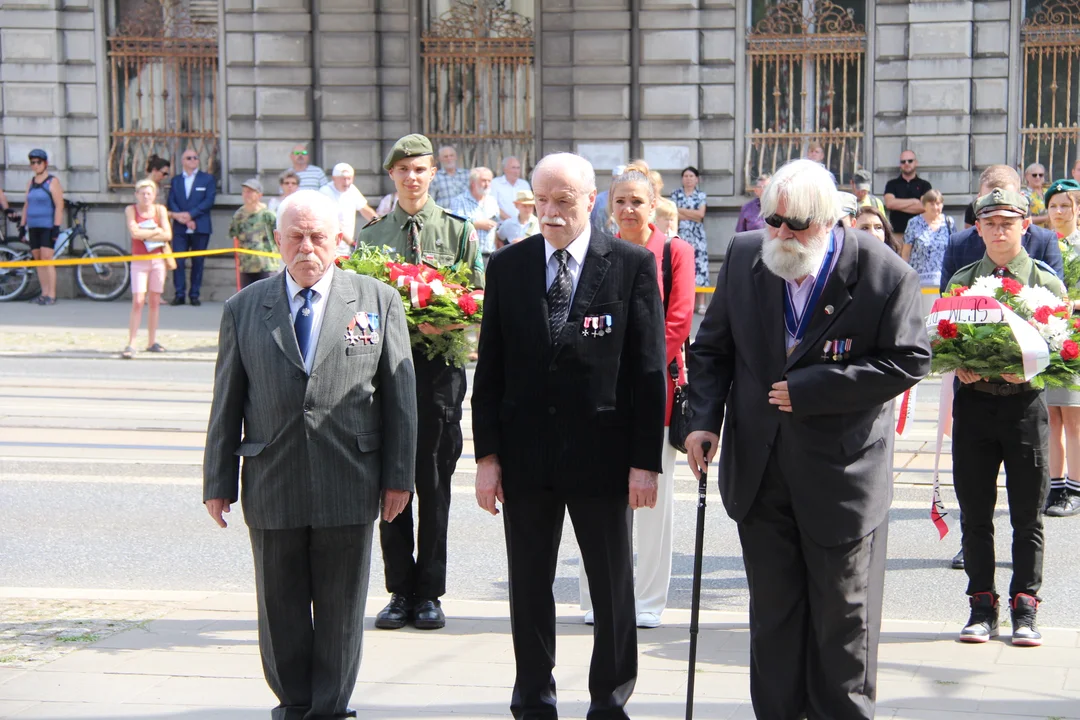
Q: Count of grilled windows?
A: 4